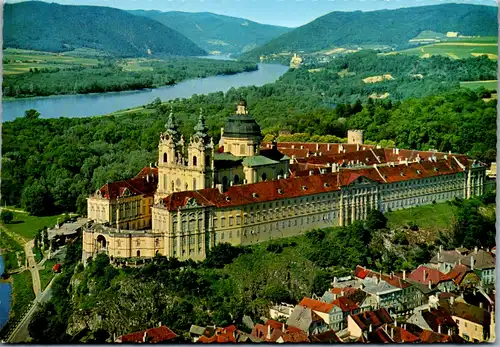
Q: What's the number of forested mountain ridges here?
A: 3